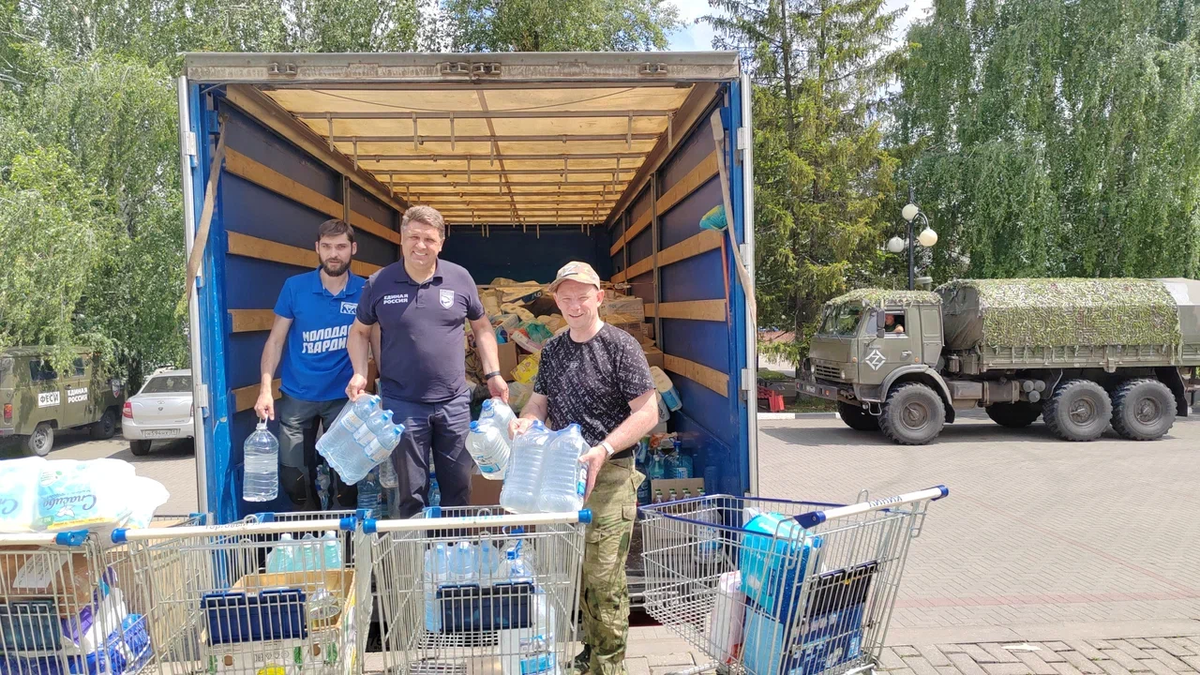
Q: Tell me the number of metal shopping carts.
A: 4